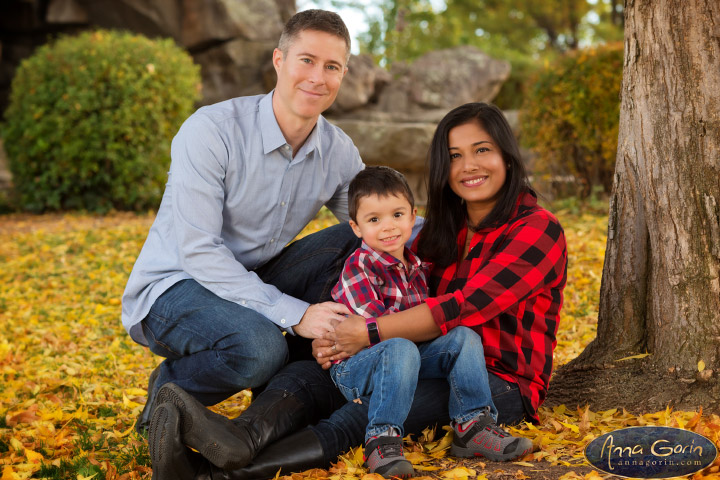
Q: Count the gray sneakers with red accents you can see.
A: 2